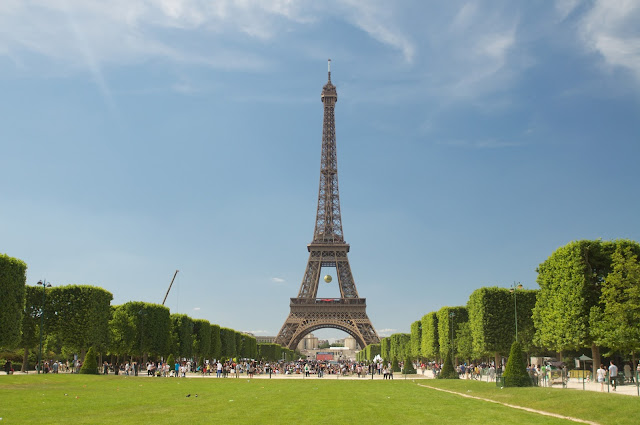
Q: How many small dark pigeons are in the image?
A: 2